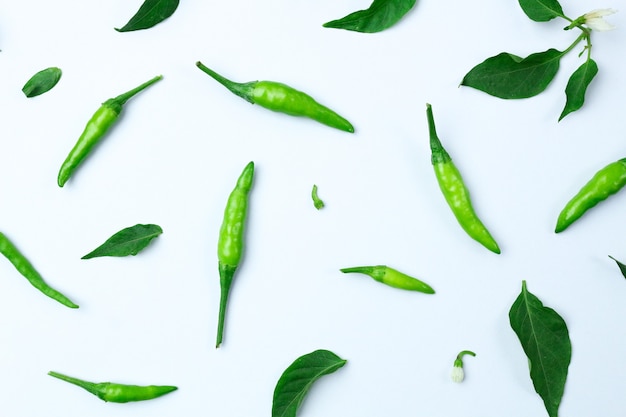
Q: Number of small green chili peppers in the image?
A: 8